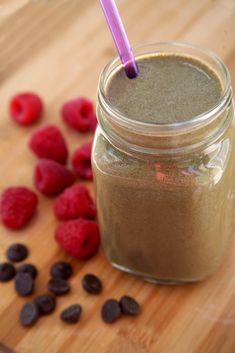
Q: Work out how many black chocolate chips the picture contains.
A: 12